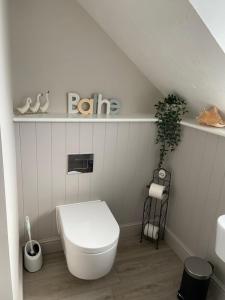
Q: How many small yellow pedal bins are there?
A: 0